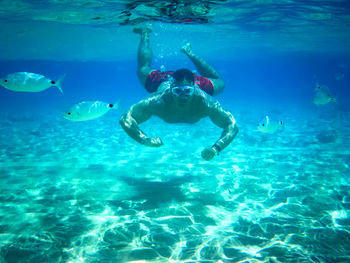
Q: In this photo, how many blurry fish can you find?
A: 2